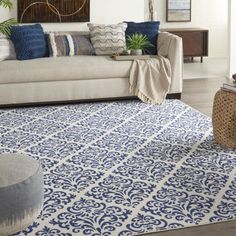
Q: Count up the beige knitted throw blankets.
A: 1